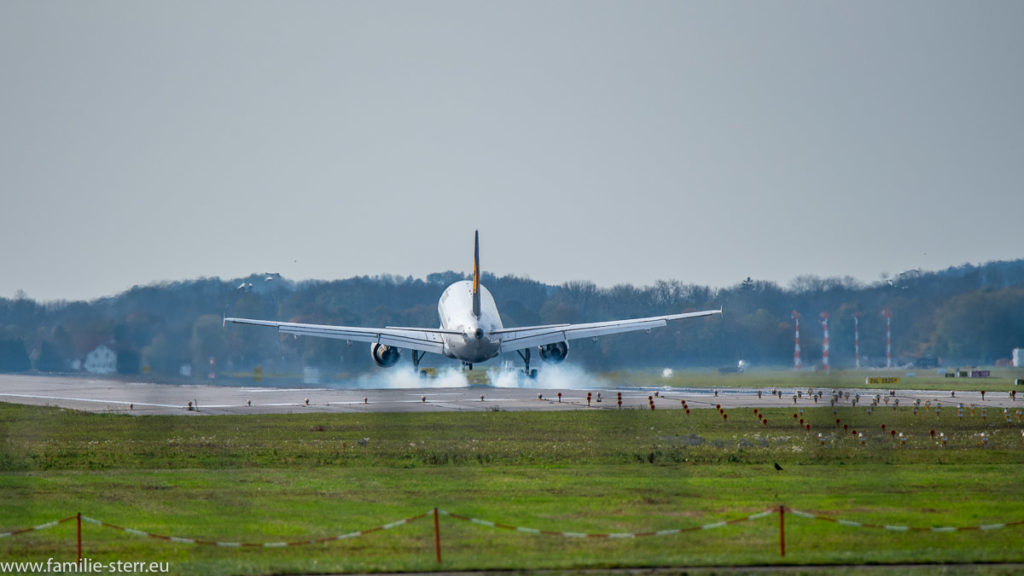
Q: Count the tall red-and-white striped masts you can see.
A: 4